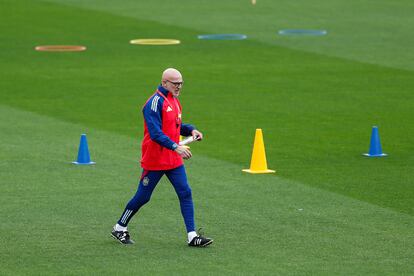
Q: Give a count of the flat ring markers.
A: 4